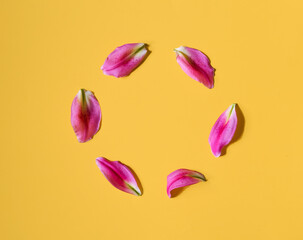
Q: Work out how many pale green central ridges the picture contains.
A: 6